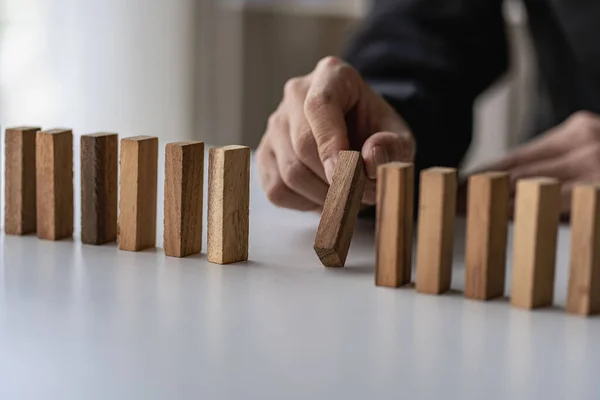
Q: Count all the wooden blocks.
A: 12